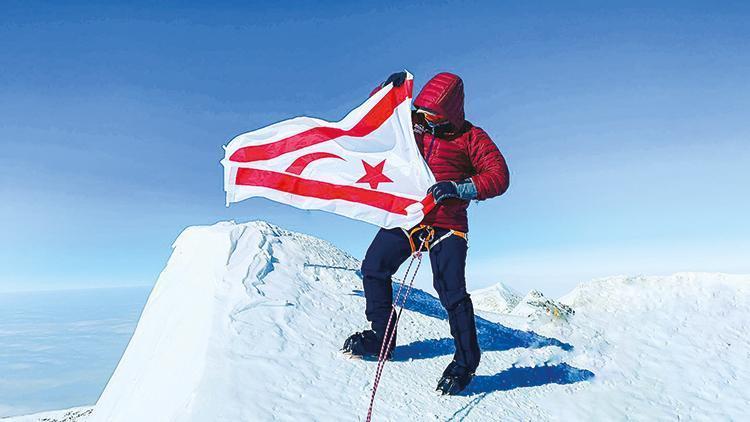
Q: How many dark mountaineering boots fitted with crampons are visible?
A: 2